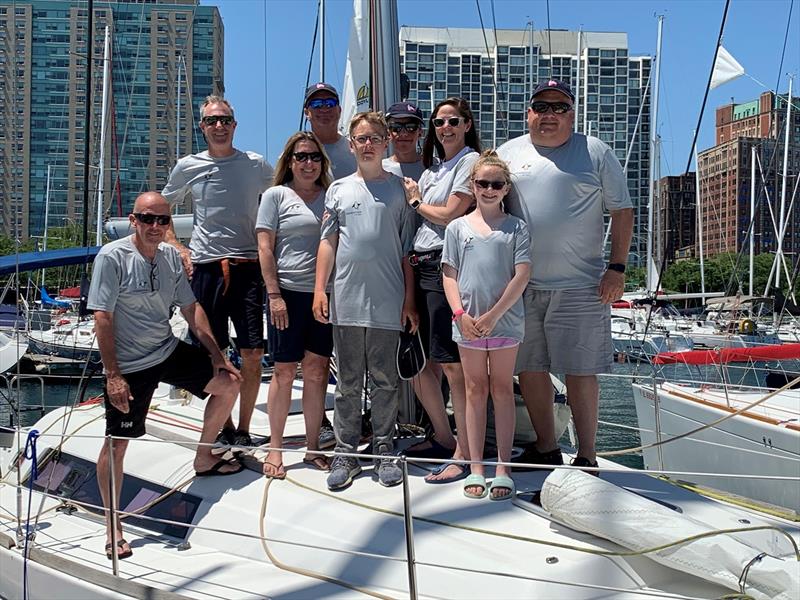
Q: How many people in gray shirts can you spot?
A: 9